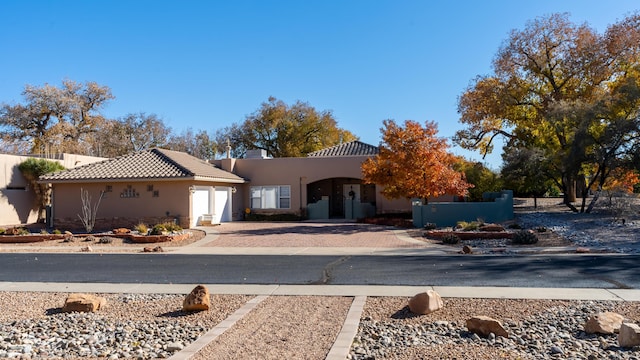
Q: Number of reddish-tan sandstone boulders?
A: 6